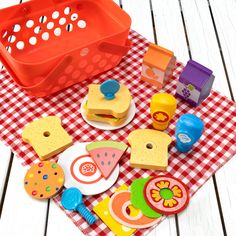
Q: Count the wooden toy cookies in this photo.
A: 1